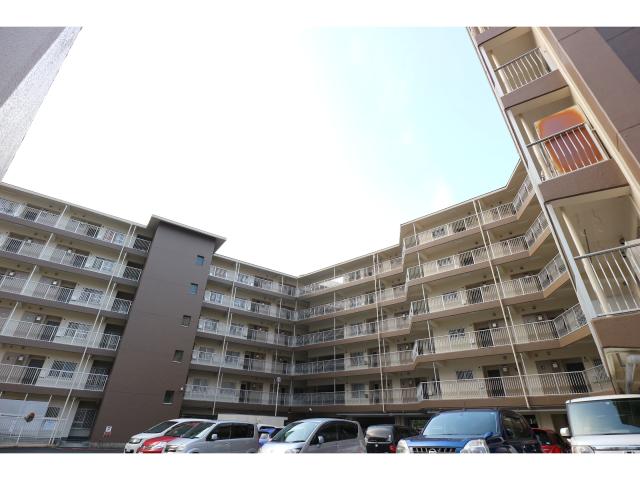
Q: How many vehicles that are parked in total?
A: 9